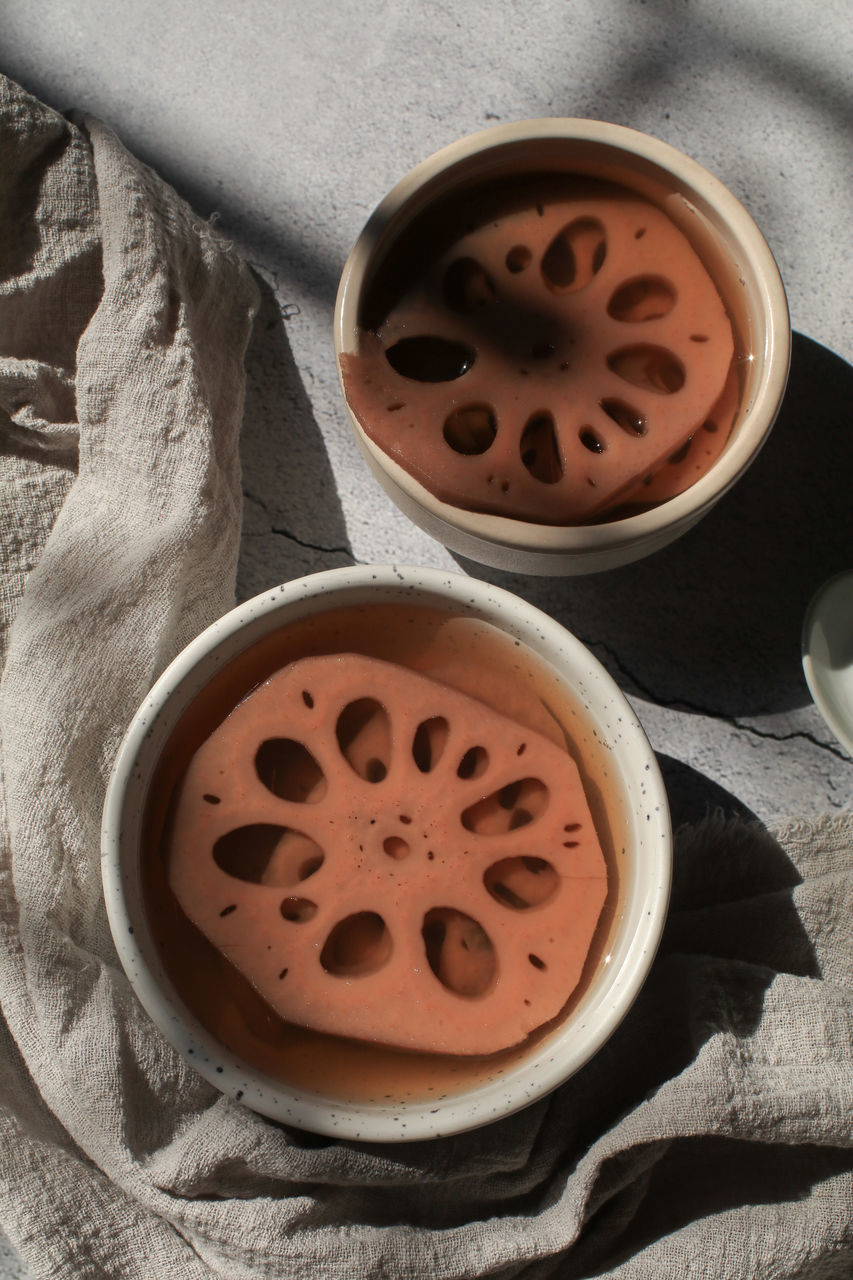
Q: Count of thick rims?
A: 2